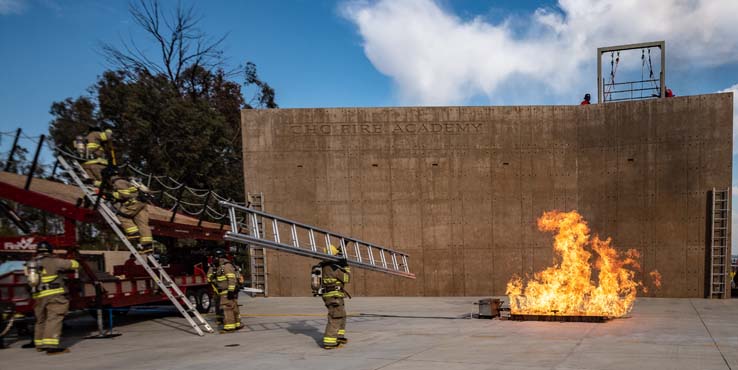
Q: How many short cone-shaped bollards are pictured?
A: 0